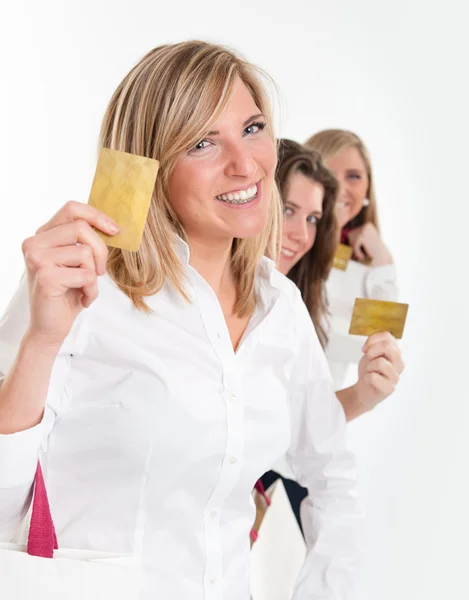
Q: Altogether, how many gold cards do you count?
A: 3